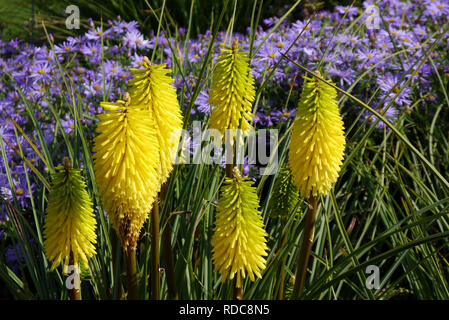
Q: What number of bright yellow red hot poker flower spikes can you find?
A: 6